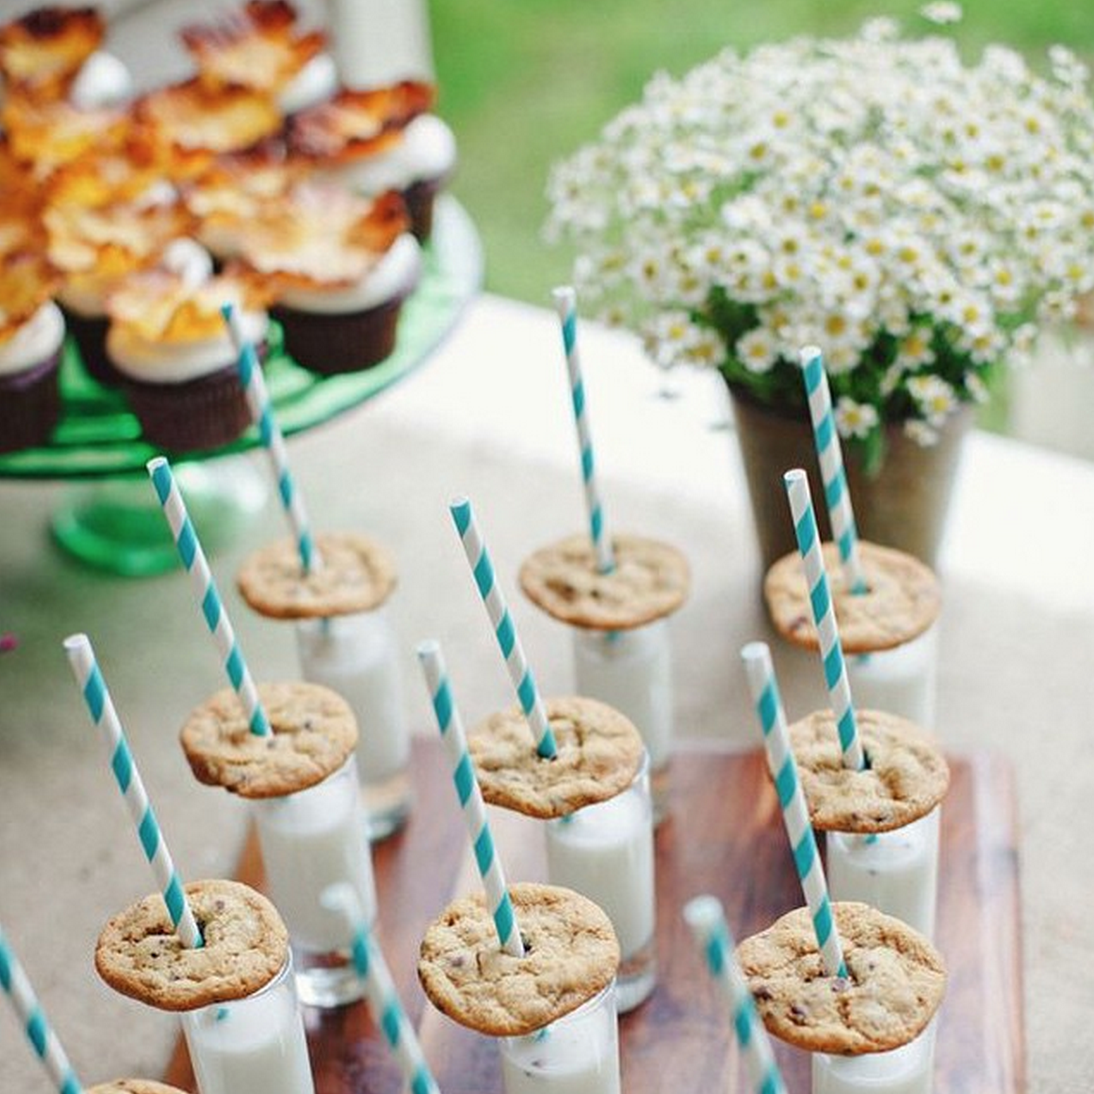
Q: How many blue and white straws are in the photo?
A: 12